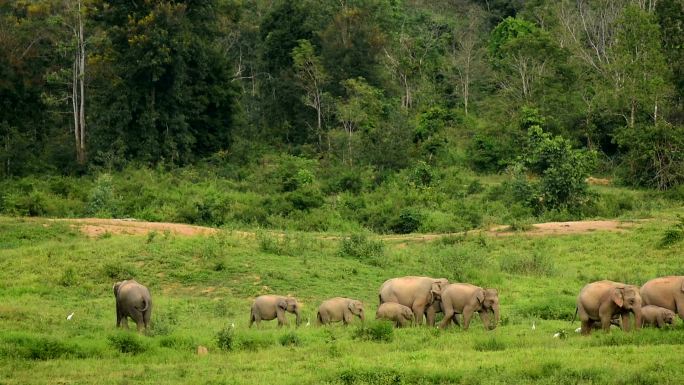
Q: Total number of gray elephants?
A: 9